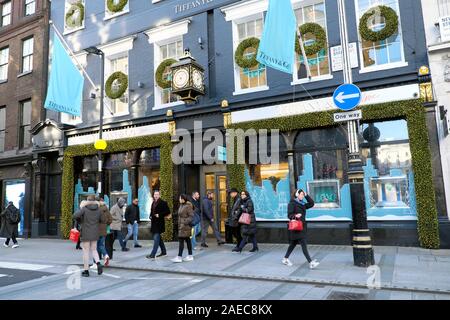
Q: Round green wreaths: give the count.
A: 7